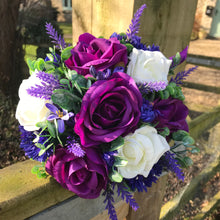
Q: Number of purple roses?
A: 4